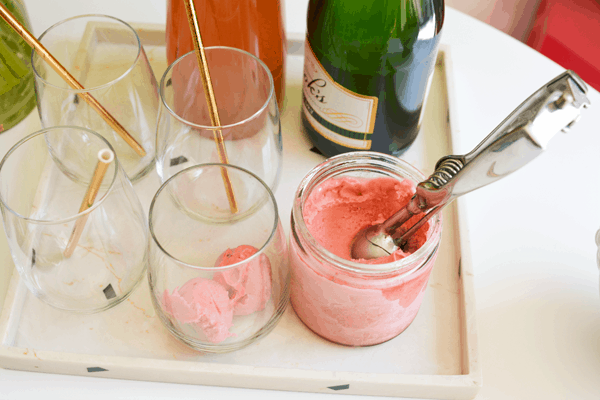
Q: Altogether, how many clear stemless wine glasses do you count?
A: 4